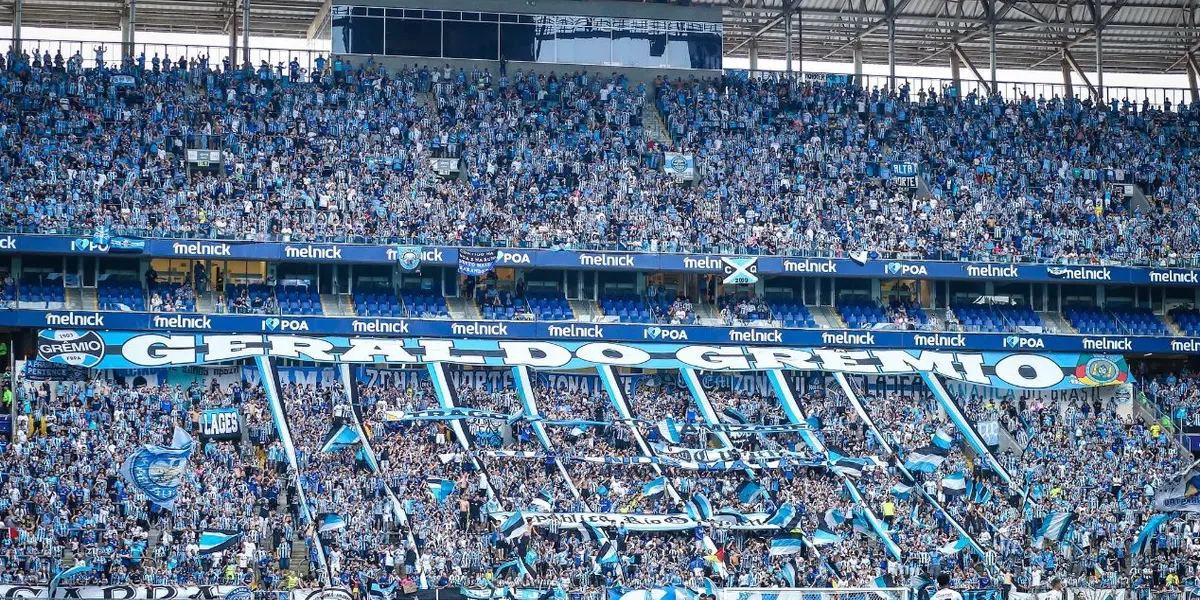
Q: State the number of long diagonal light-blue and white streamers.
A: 9